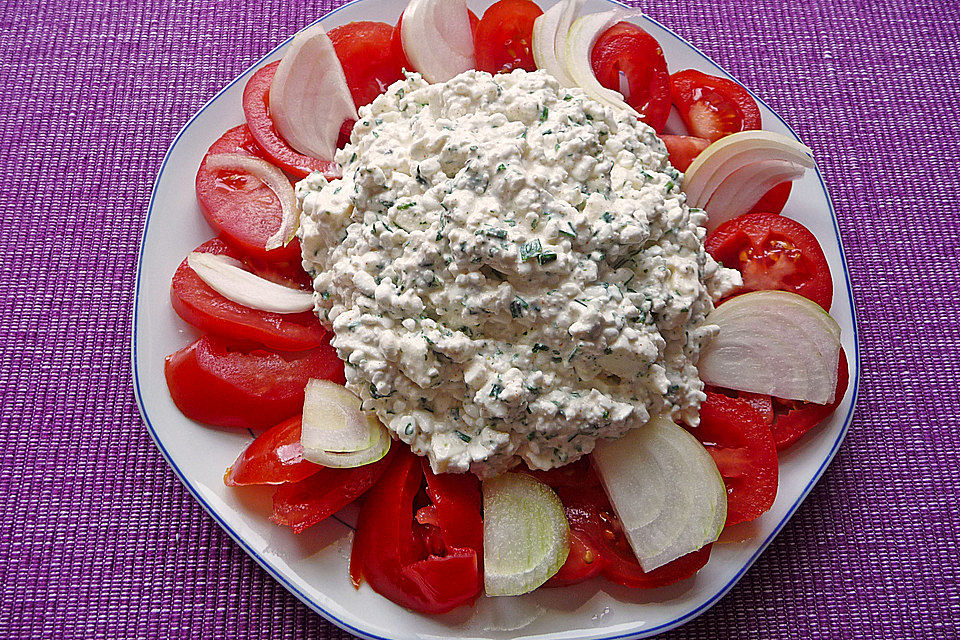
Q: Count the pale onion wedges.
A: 10